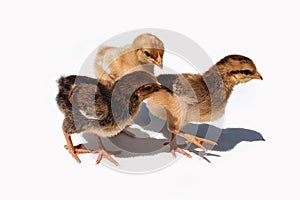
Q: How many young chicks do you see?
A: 3